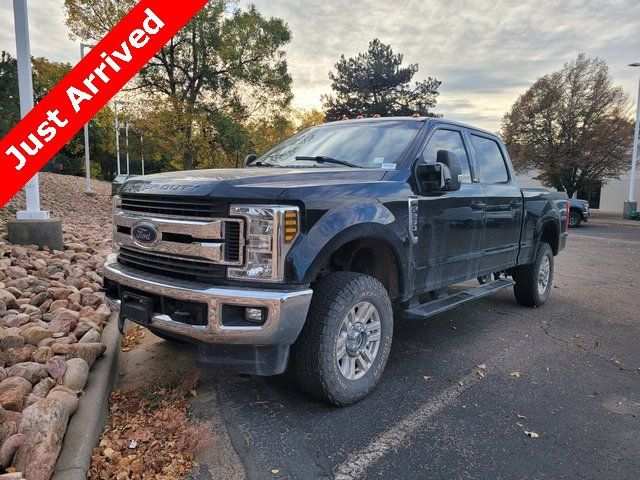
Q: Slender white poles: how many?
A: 6